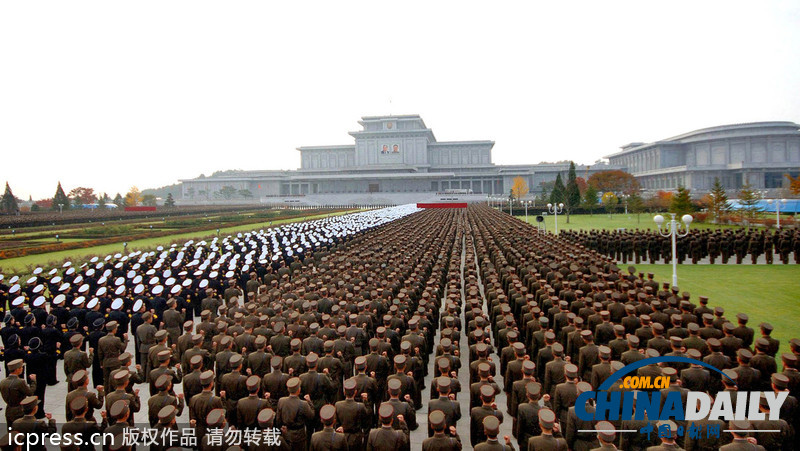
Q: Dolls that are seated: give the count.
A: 0